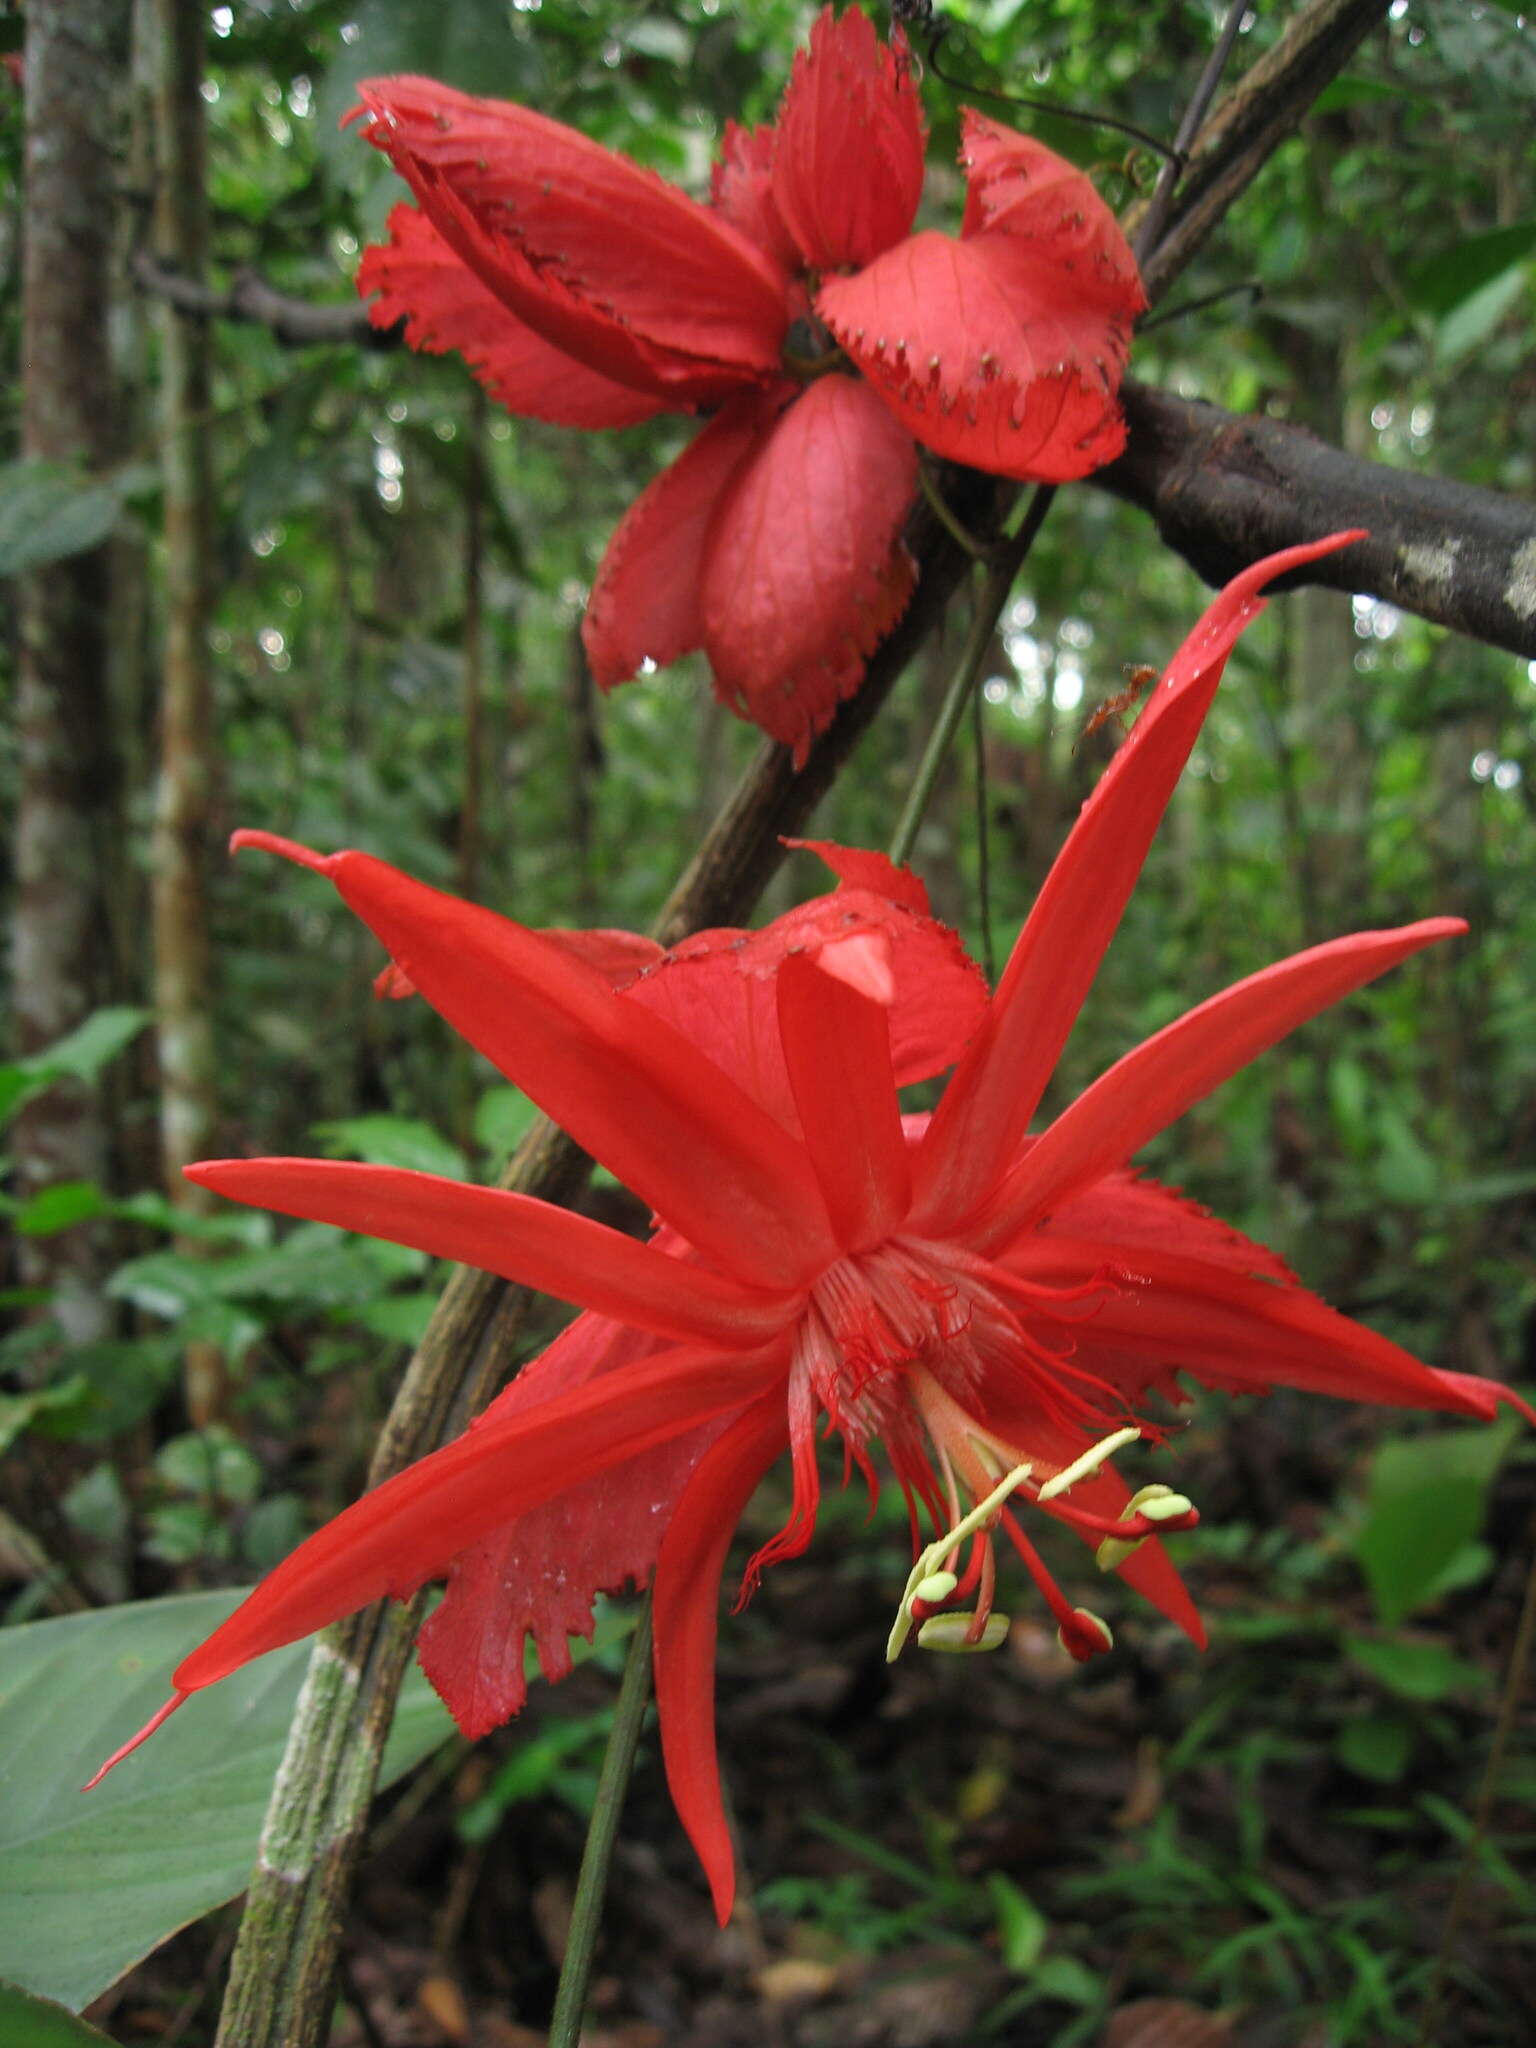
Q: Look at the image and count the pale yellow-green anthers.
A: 5